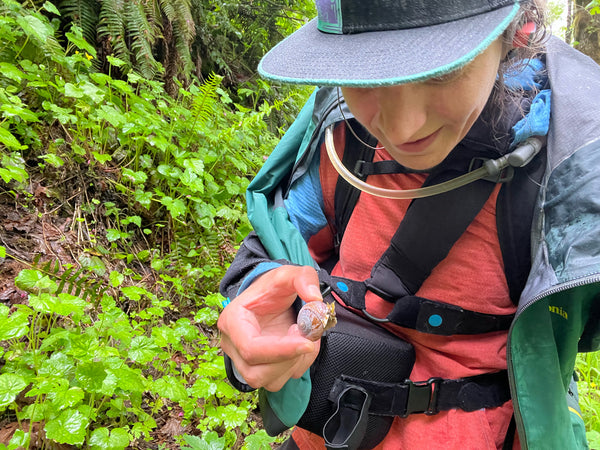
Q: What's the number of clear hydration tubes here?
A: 1